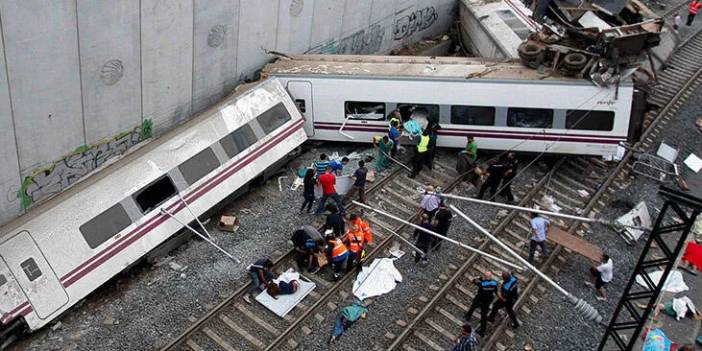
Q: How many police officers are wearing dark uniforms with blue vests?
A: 2